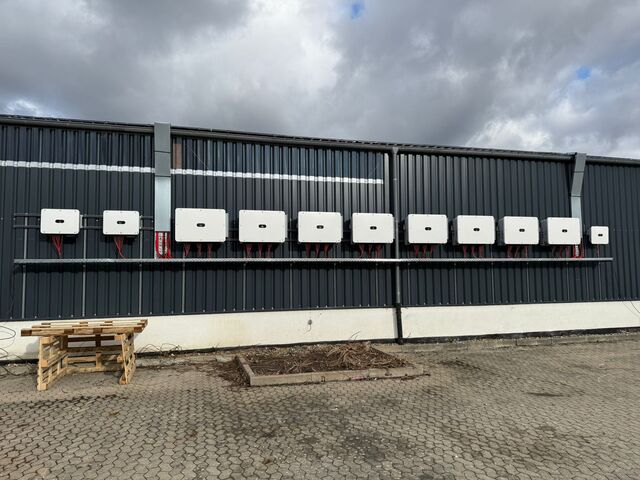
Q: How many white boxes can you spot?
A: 11